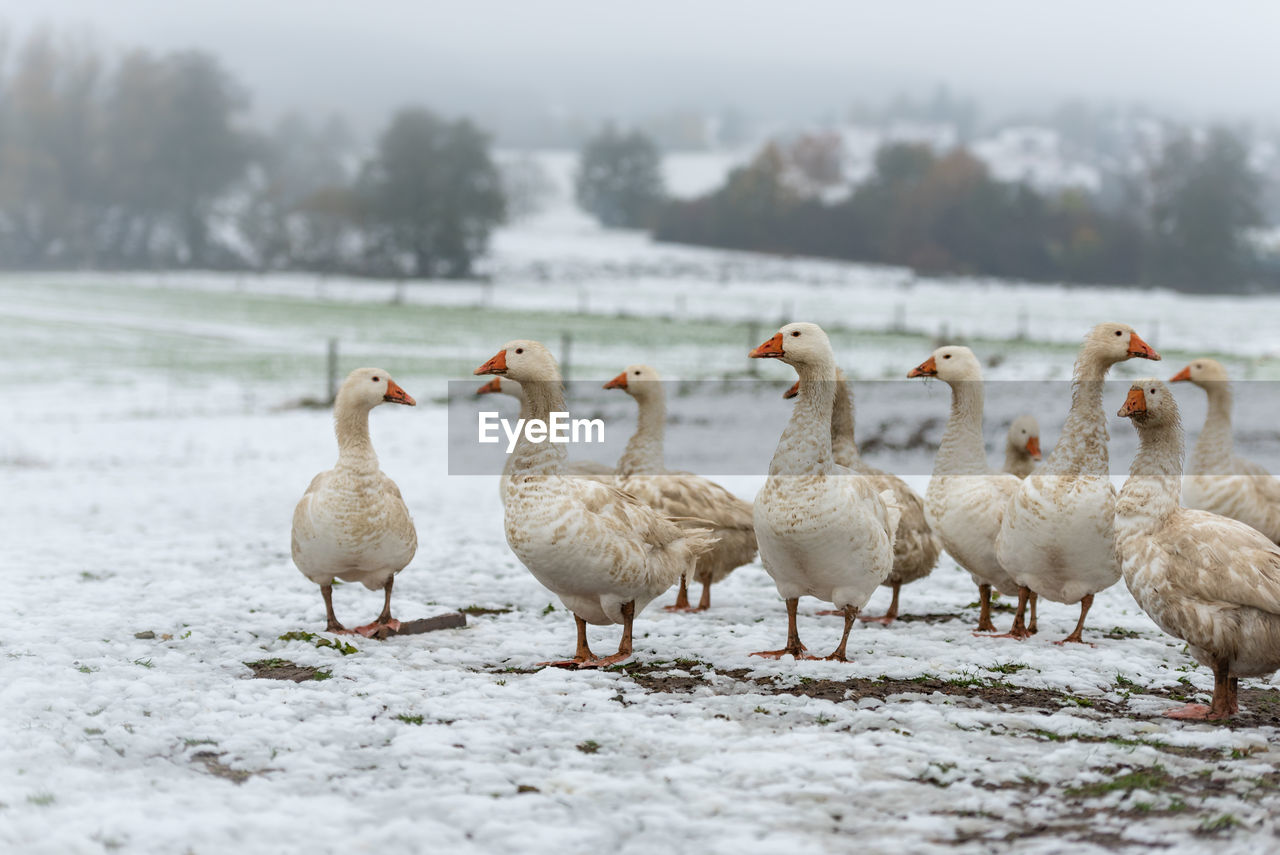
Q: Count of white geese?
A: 11